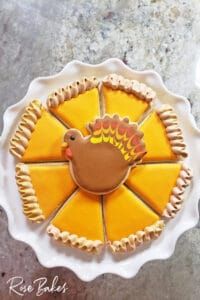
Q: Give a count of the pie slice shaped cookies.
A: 8